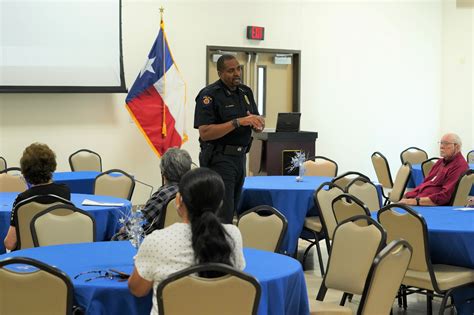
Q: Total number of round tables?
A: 6